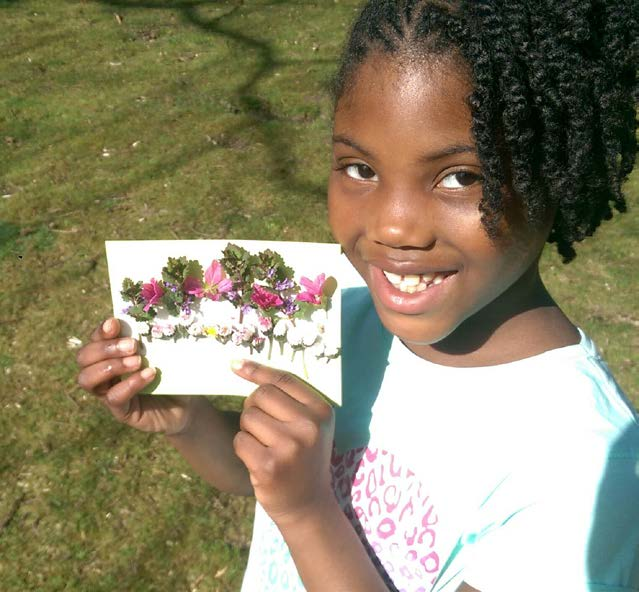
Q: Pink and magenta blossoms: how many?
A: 4